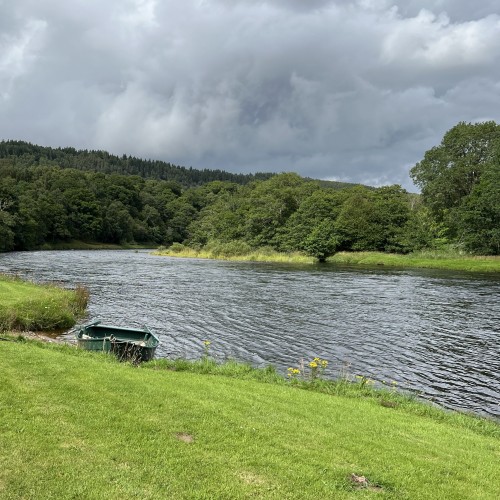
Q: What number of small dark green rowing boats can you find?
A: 1